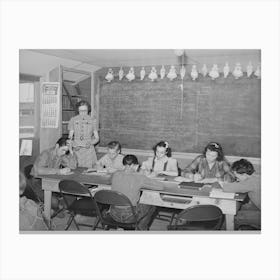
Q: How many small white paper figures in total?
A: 15